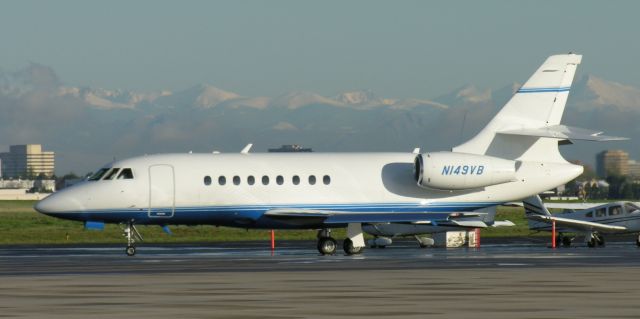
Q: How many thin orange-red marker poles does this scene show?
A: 2